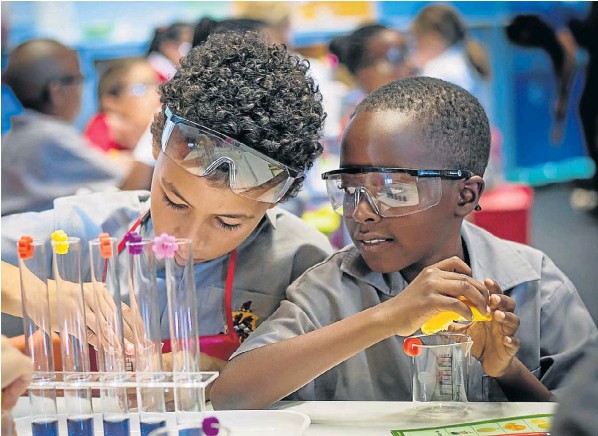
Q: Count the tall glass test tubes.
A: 5